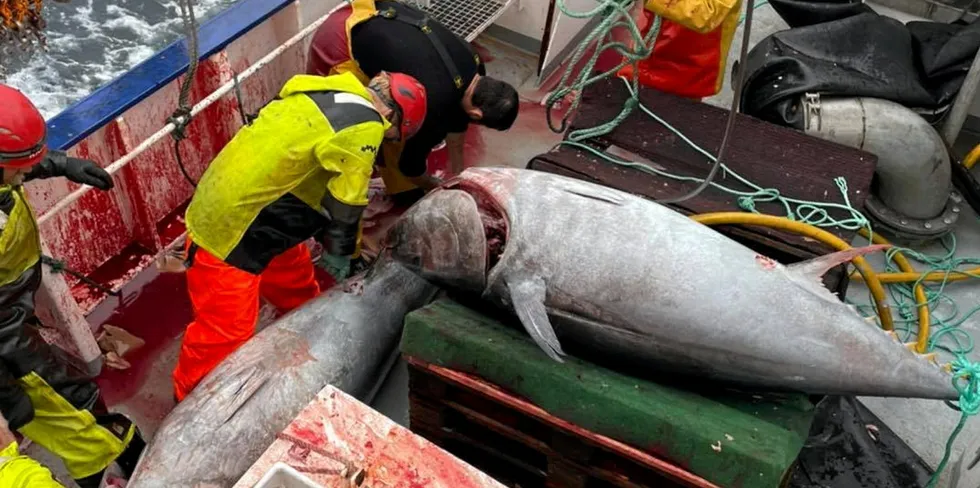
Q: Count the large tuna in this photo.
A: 2